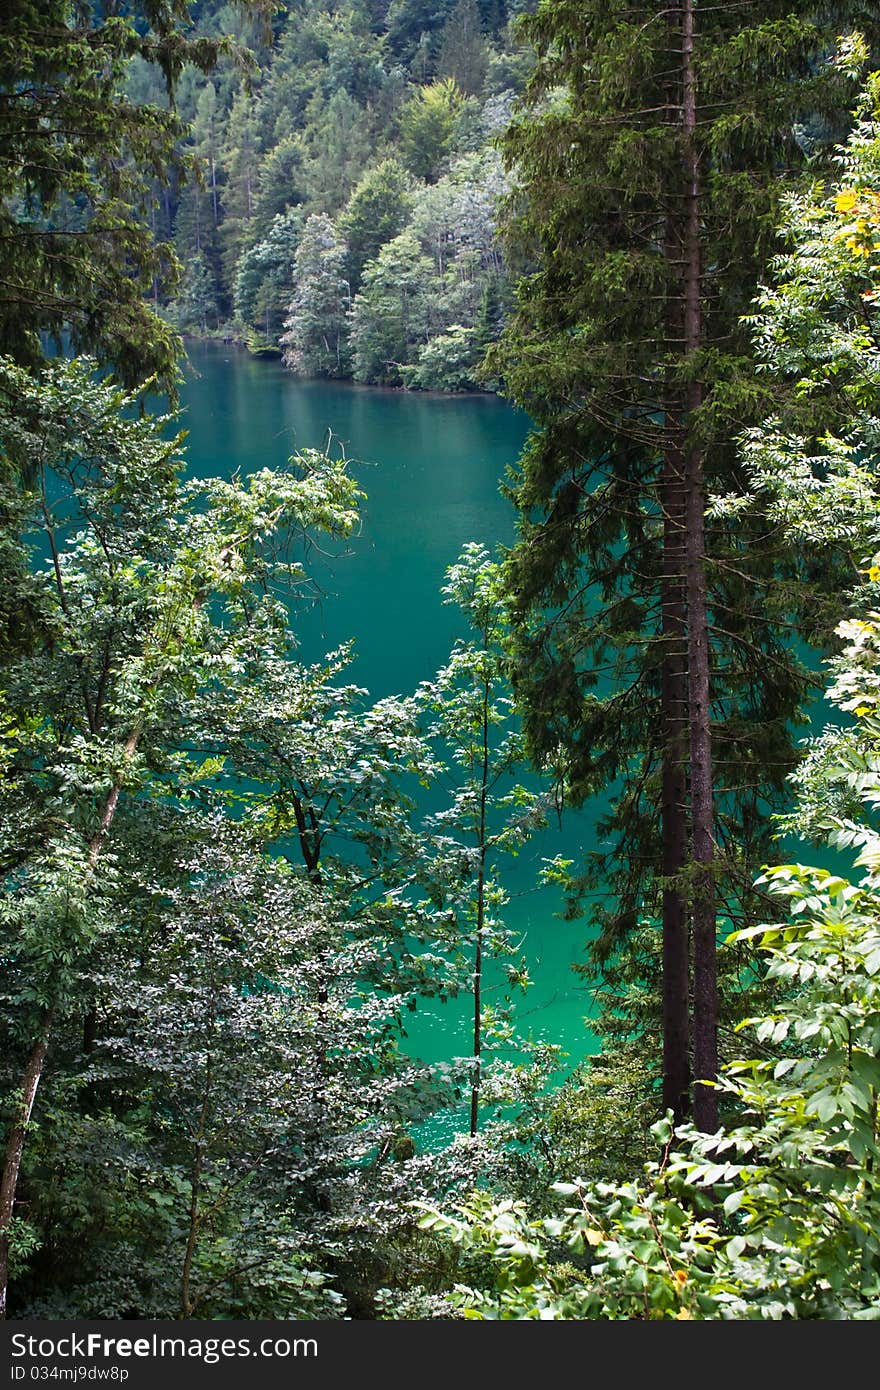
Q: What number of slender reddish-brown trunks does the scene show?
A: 2